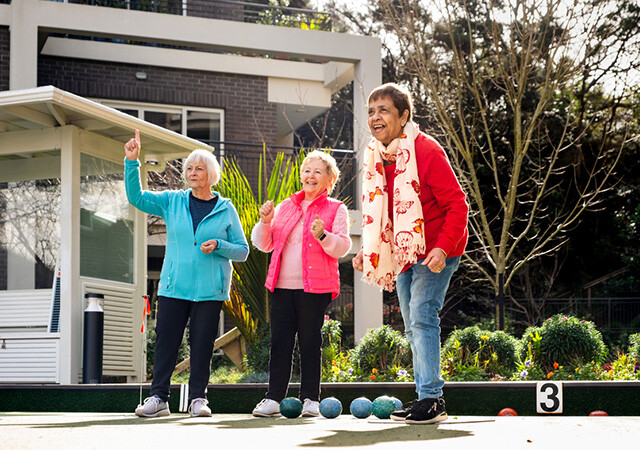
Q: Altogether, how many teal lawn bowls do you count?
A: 2